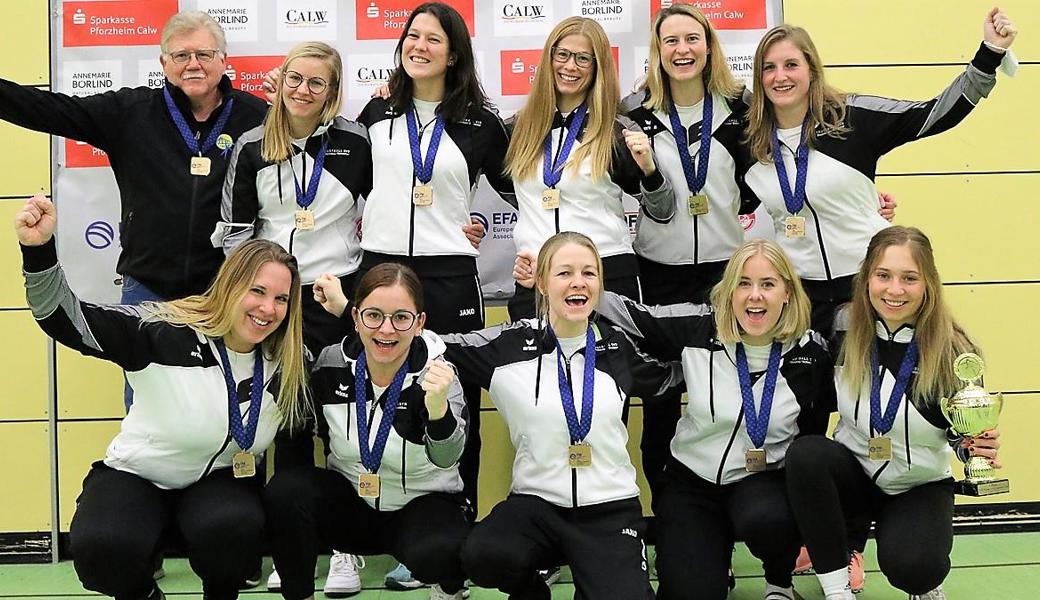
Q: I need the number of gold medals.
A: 11